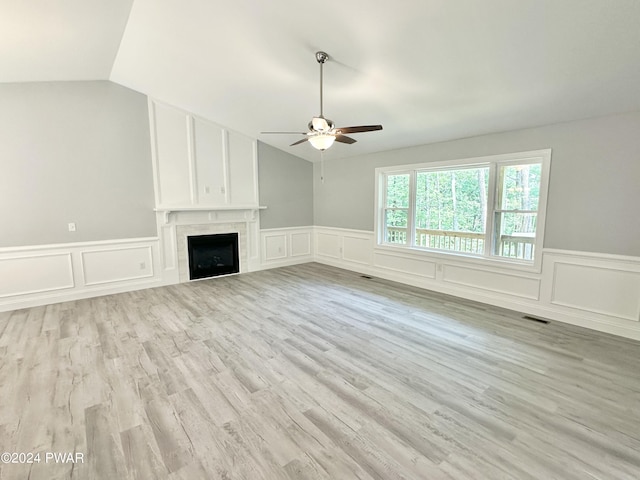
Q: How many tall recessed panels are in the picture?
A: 3